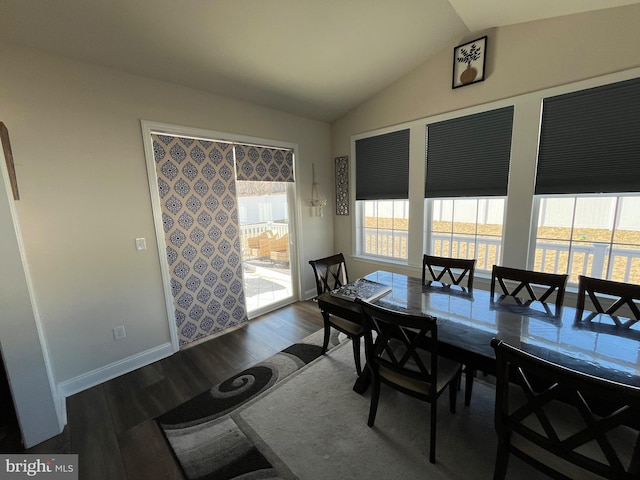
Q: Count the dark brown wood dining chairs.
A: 6